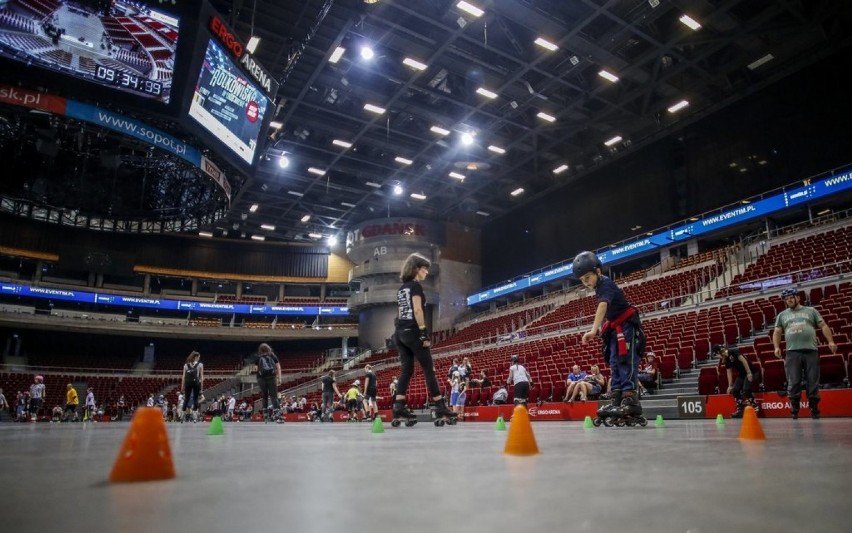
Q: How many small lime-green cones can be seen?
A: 6